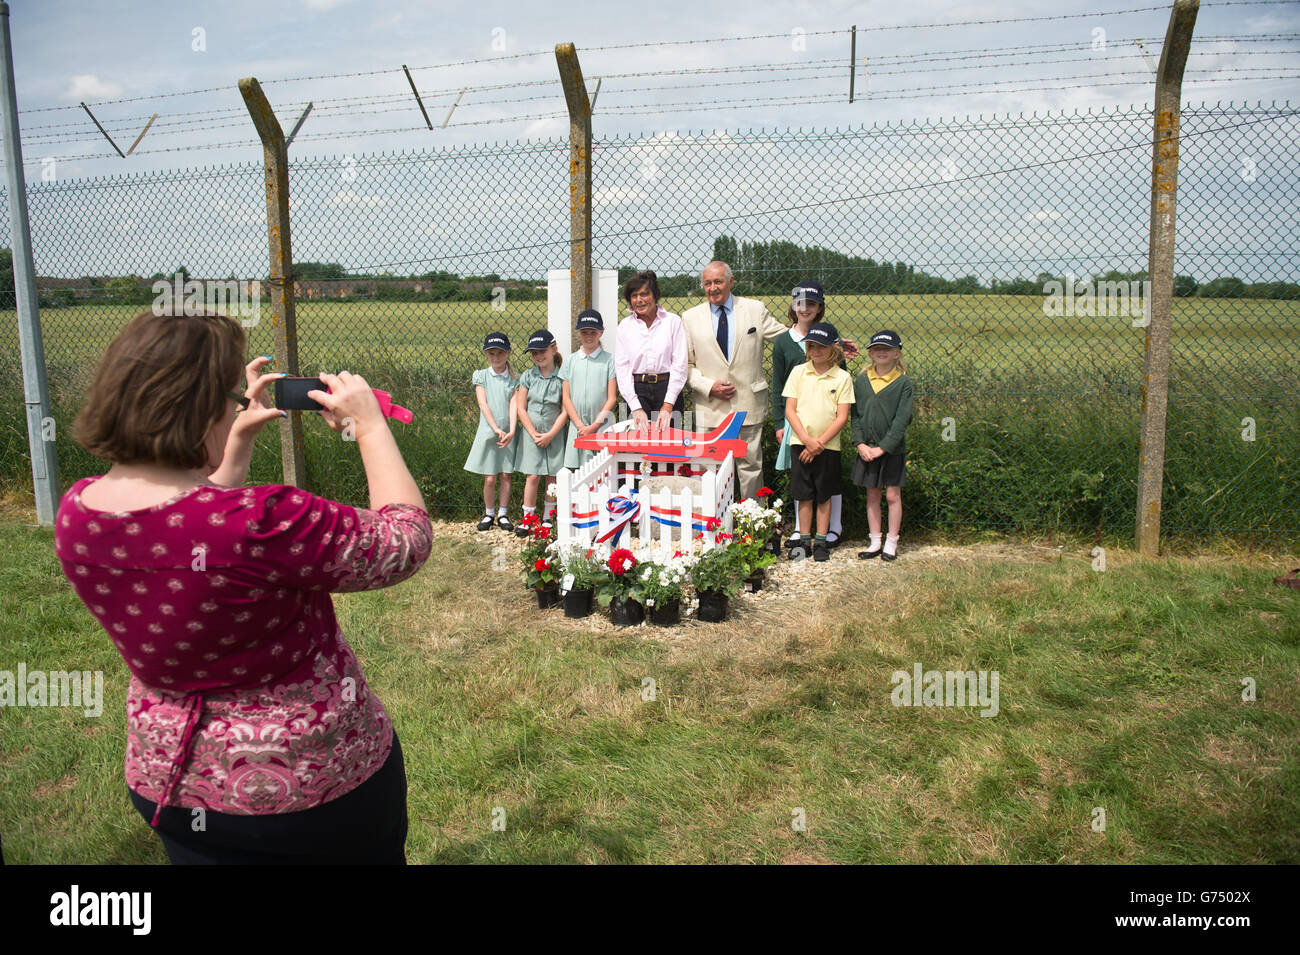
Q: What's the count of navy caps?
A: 6